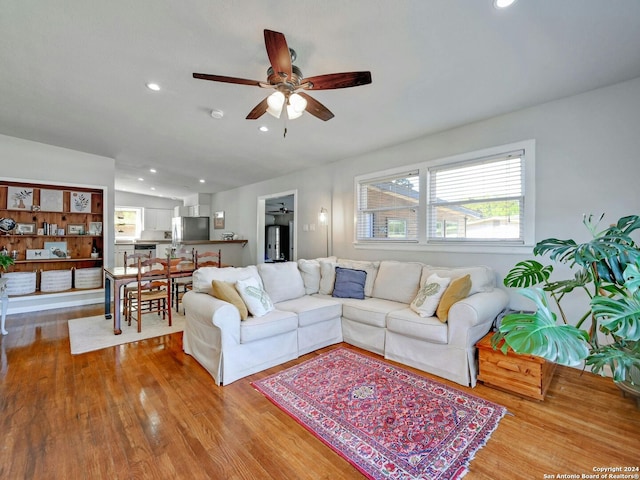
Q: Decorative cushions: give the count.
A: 5